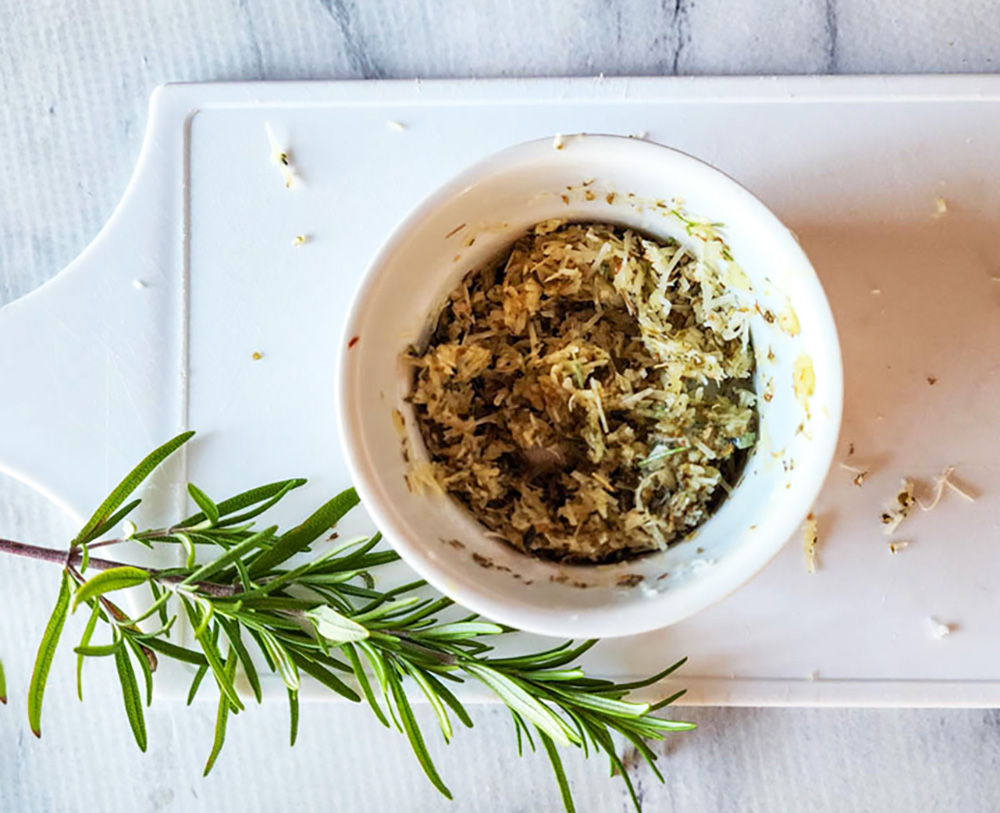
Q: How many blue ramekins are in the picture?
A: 0